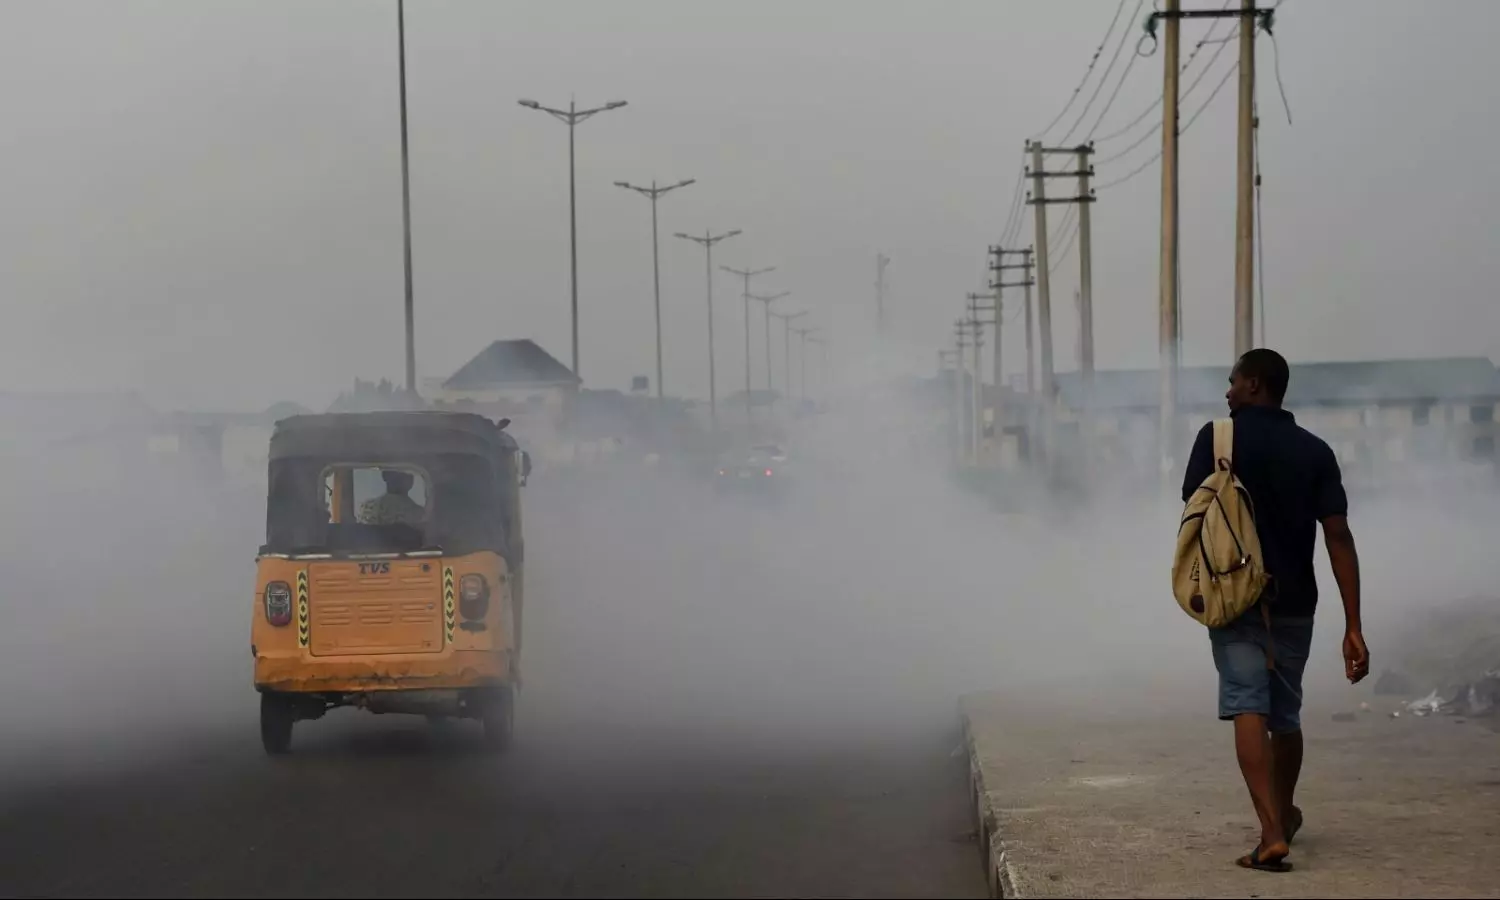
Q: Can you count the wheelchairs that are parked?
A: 0